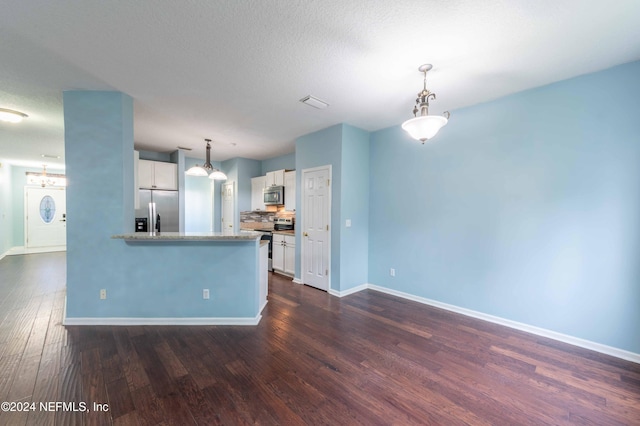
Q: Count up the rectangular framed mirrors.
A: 0